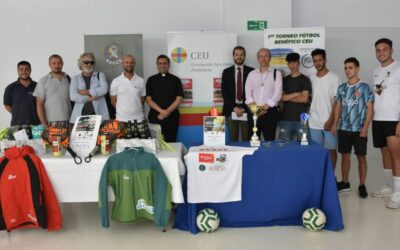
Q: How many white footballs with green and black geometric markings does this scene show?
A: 2